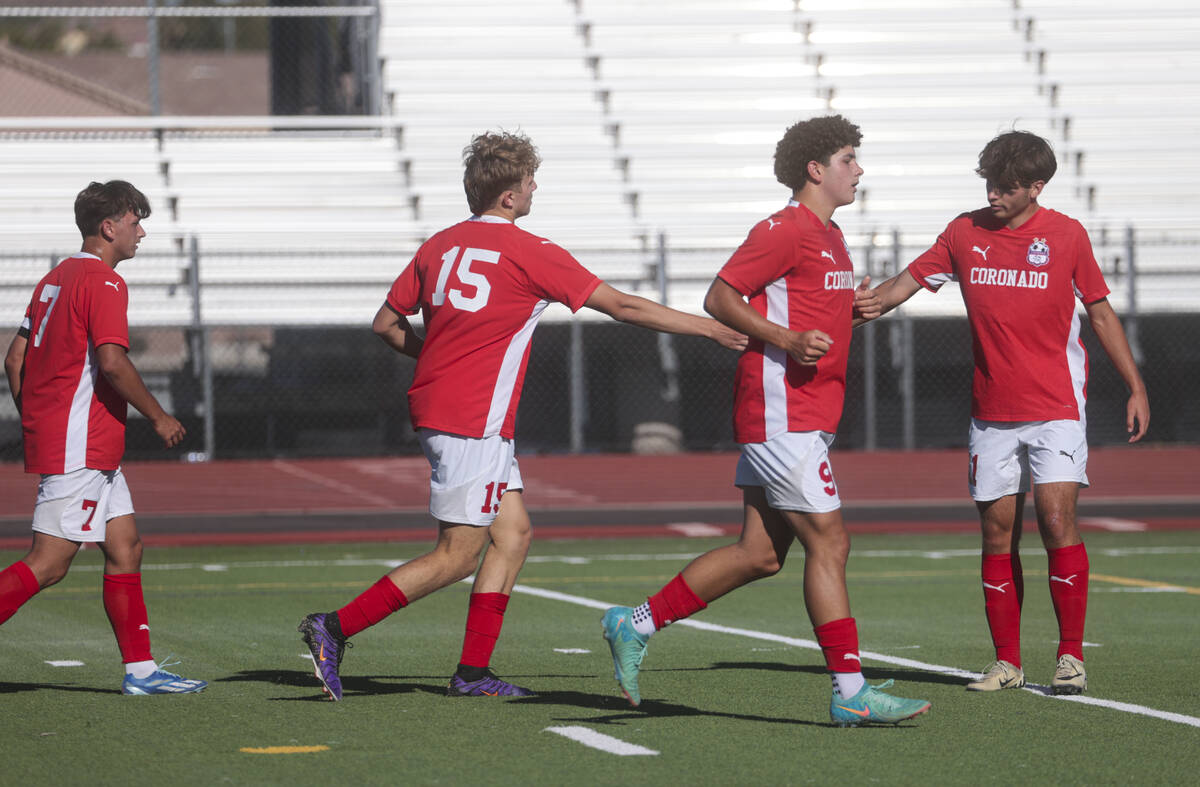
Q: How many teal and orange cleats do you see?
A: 2